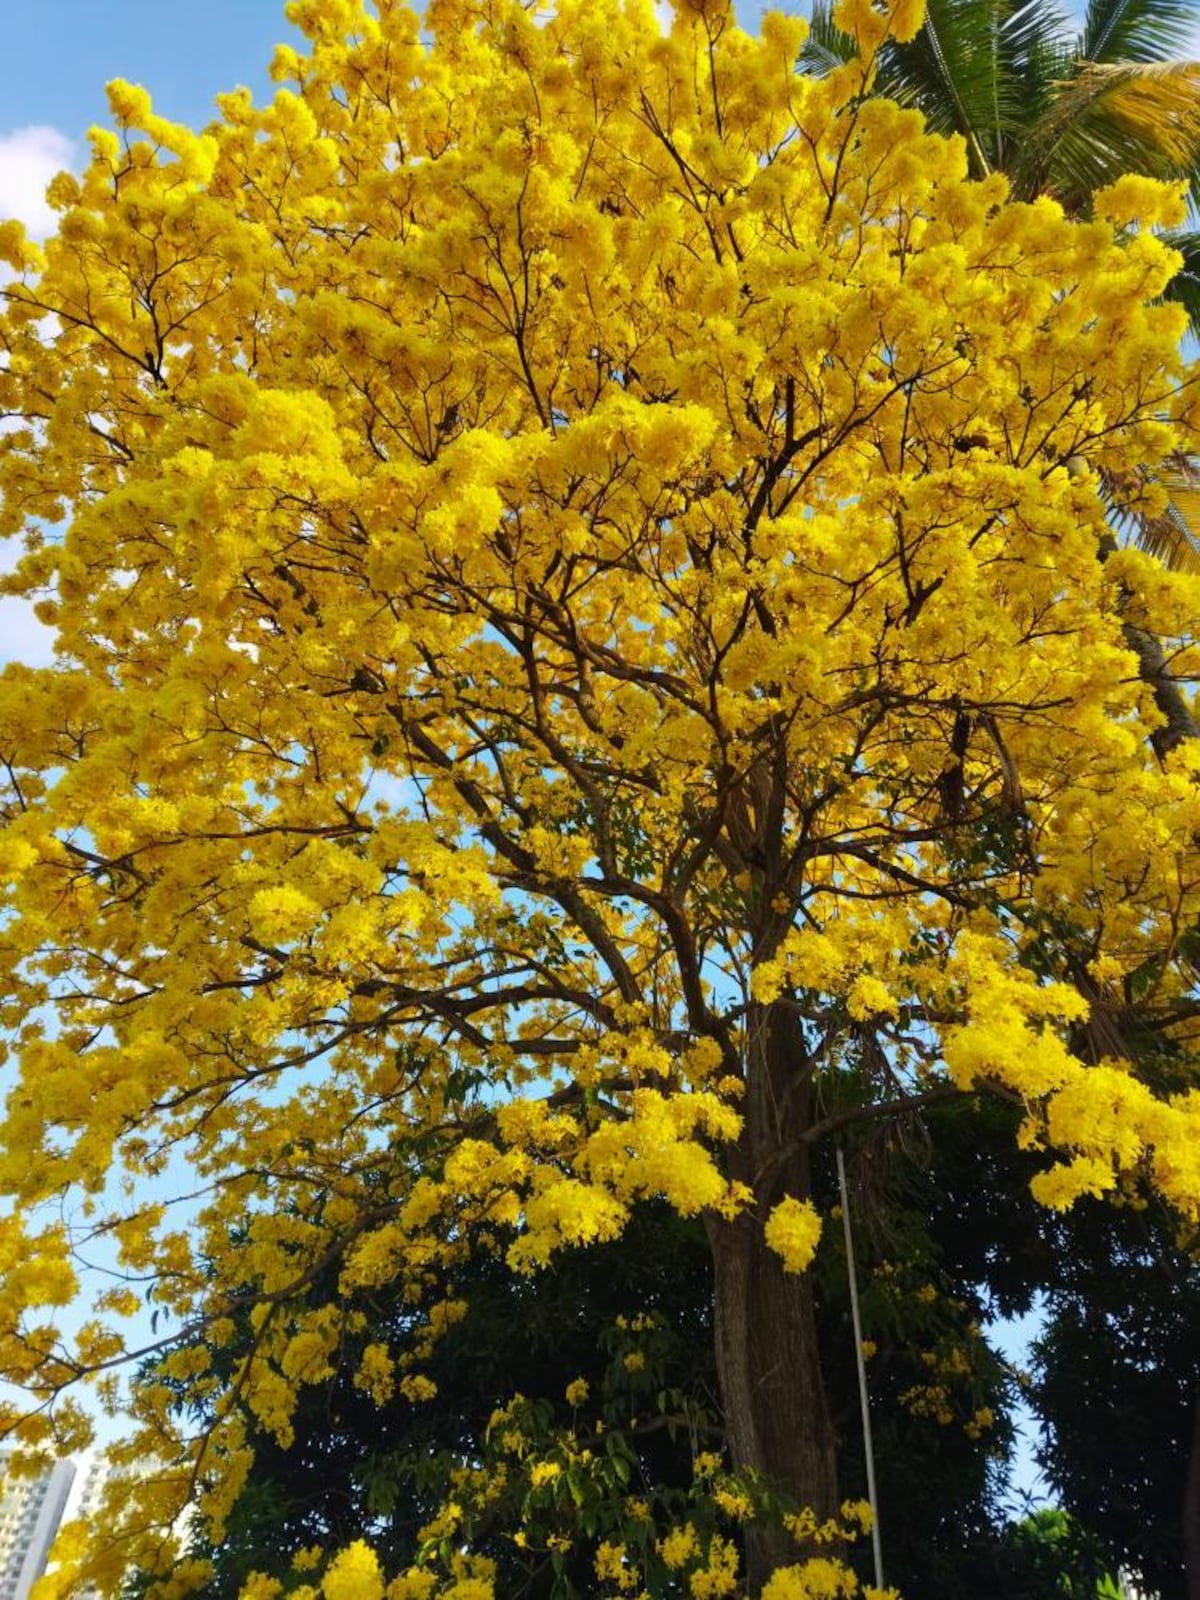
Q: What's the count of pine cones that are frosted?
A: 0